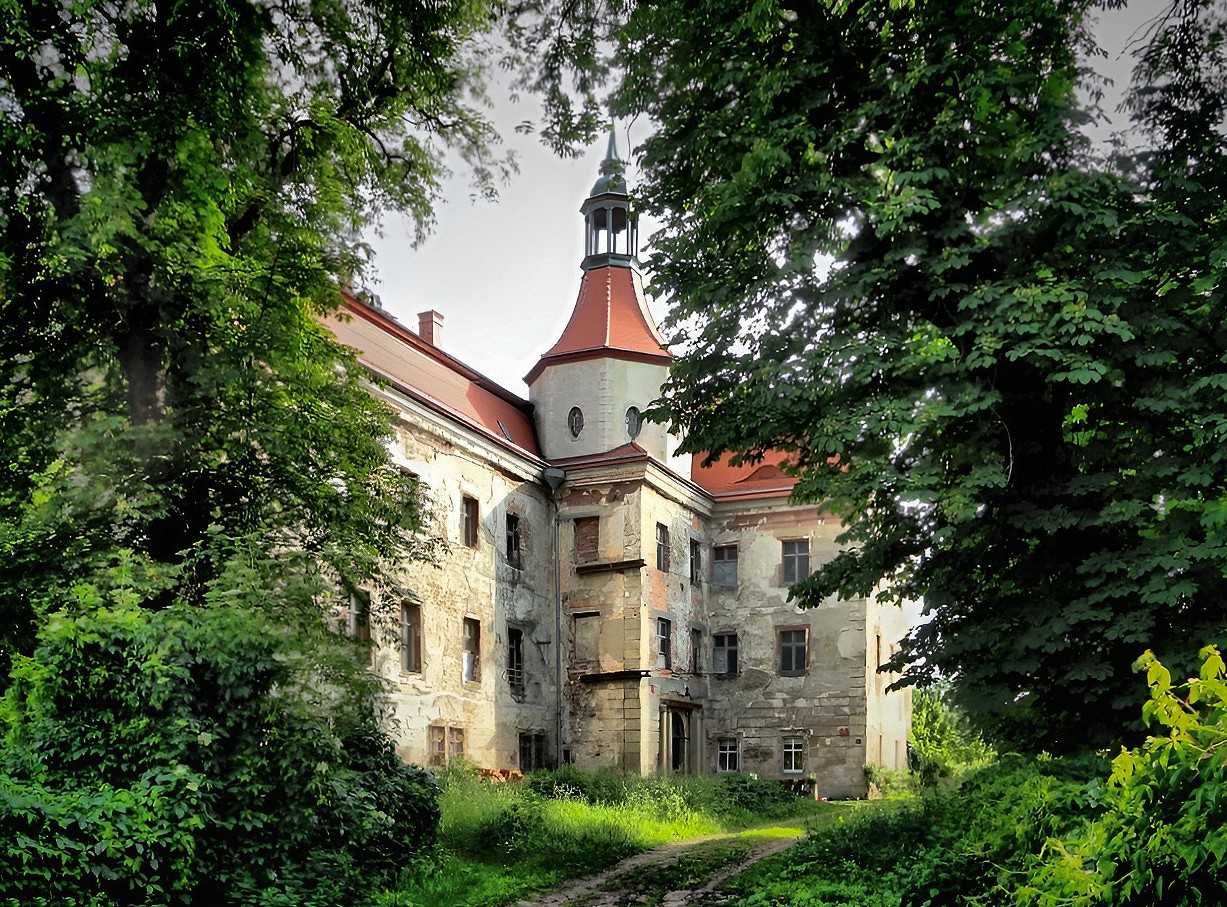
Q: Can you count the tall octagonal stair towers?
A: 1